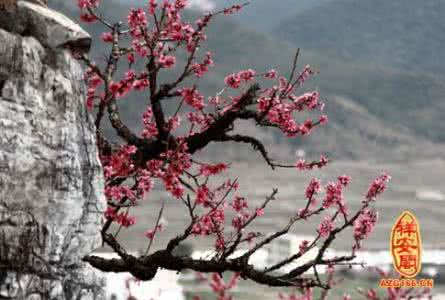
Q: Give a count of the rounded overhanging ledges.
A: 1